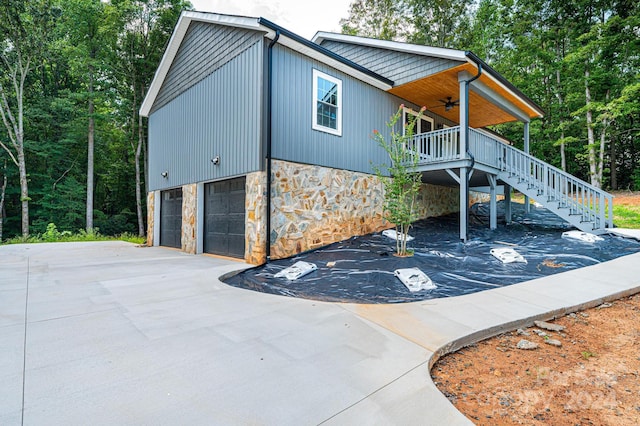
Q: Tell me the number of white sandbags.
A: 5